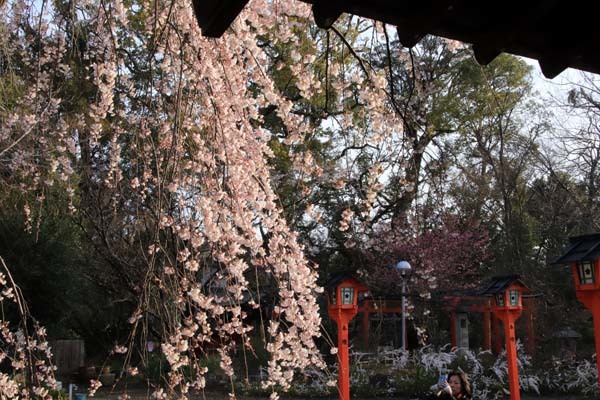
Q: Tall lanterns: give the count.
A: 3